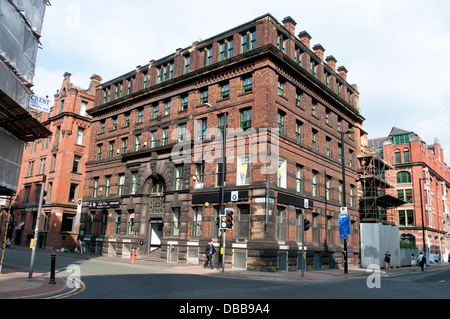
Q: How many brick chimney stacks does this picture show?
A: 5